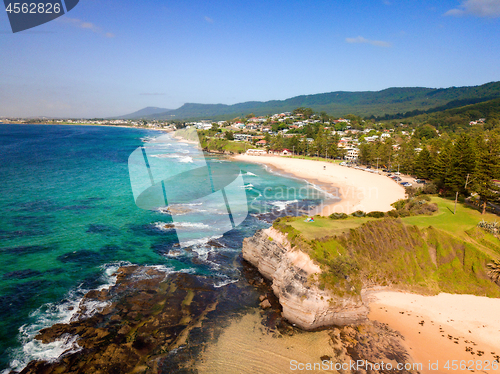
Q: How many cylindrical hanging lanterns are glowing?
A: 0